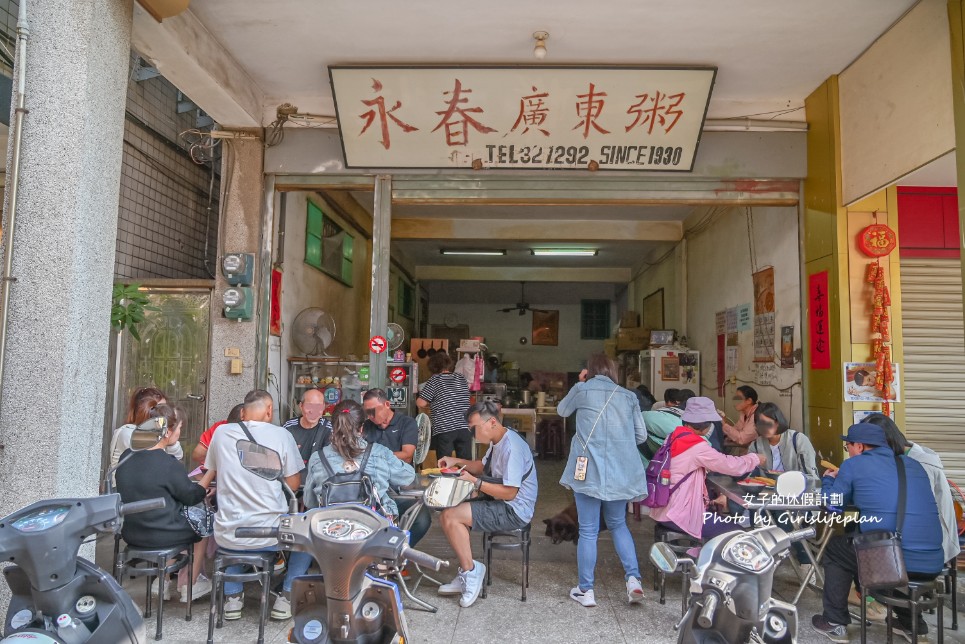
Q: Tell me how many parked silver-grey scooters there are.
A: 3